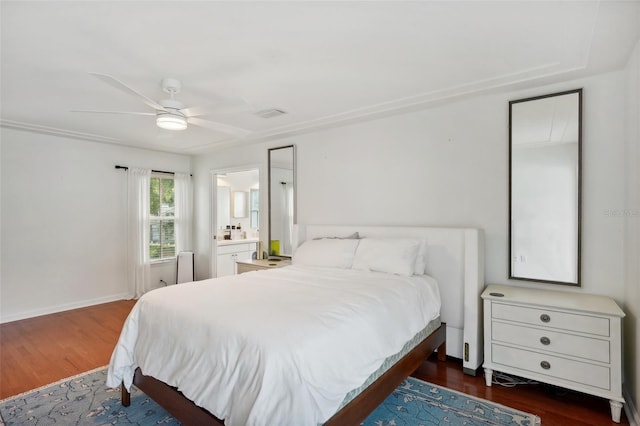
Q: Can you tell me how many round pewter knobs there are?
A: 3